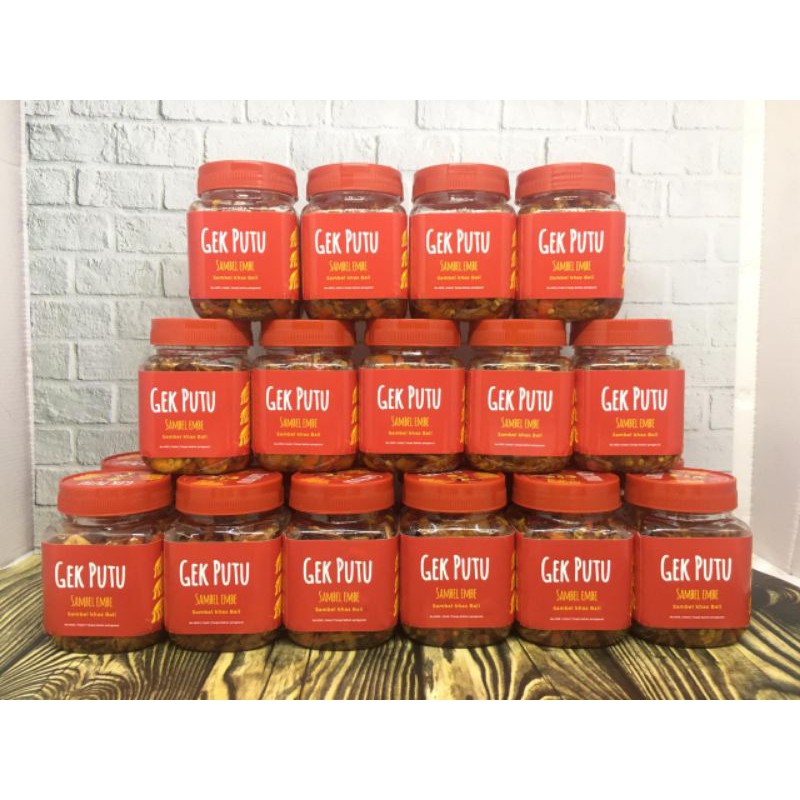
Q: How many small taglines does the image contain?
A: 15